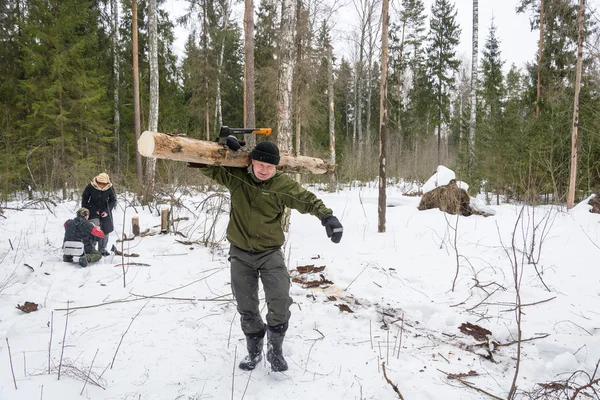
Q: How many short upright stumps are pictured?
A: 2